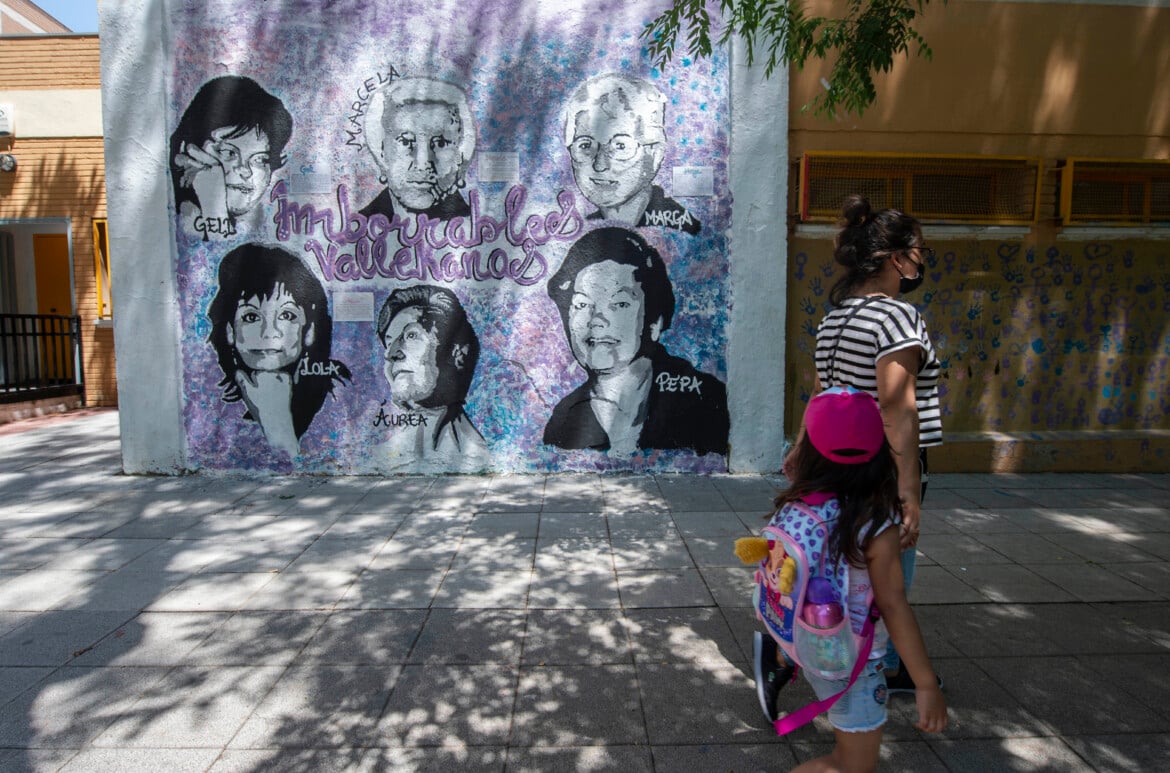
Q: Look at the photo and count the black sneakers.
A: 2